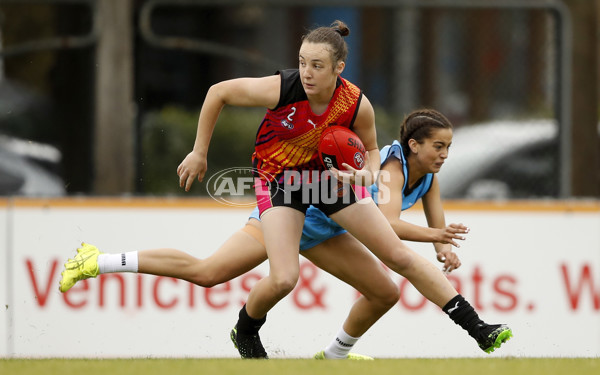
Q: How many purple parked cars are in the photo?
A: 0